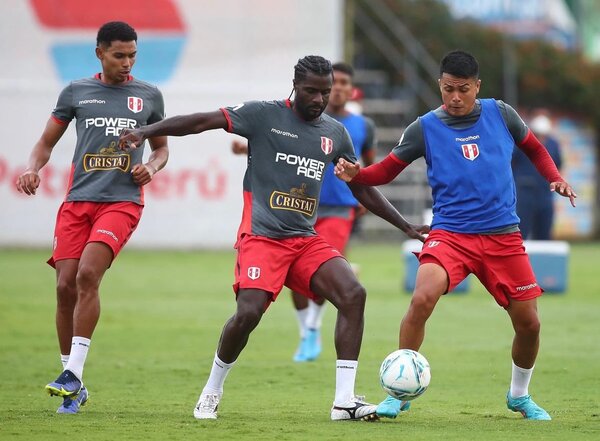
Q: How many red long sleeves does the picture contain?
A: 2